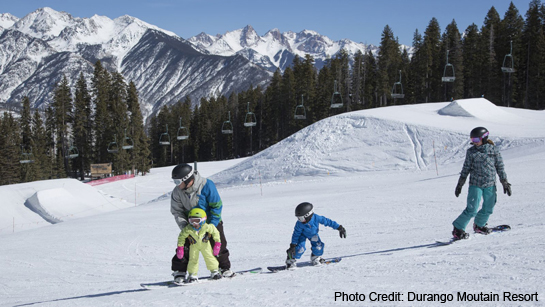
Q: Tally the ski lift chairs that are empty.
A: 13